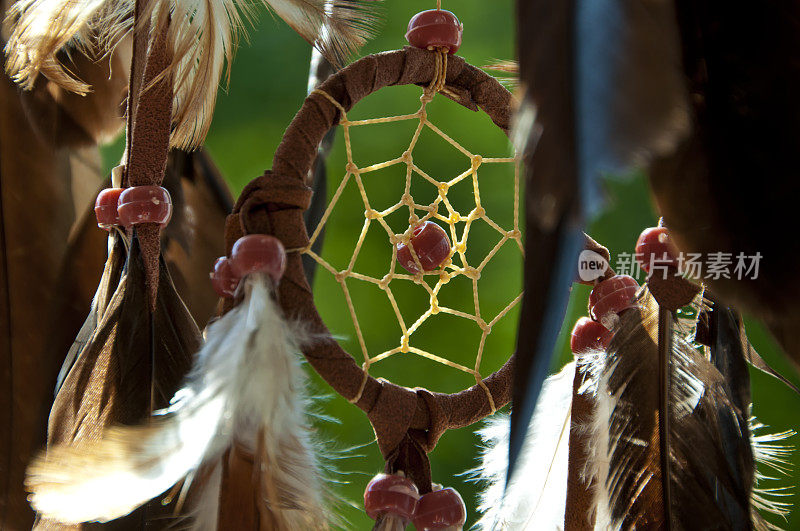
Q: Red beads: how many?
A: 11